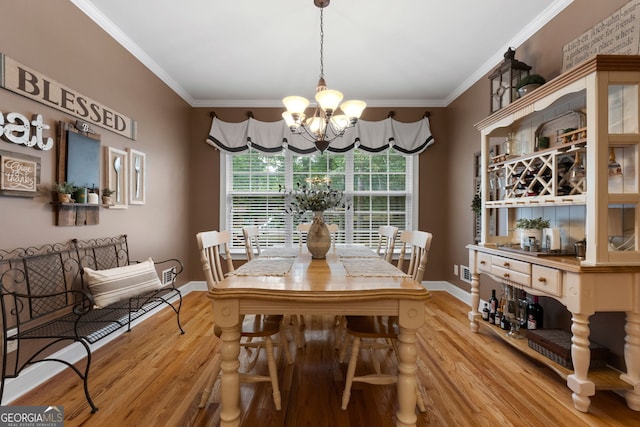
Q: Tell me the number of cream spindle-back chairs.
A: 5